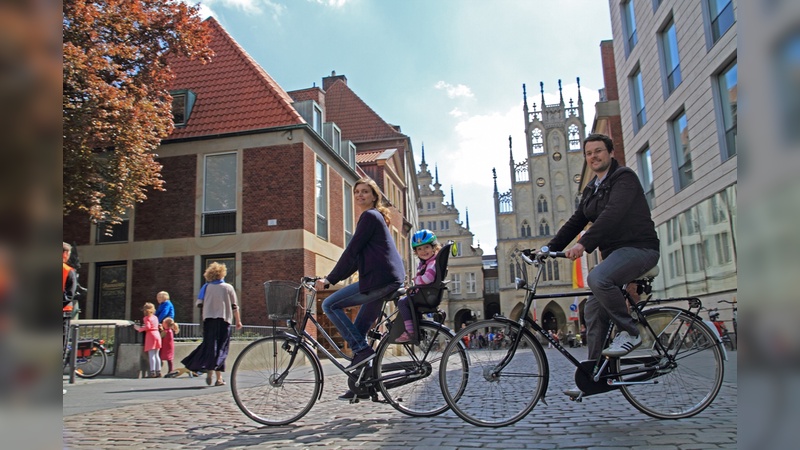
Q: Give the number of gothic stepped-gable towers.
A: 2